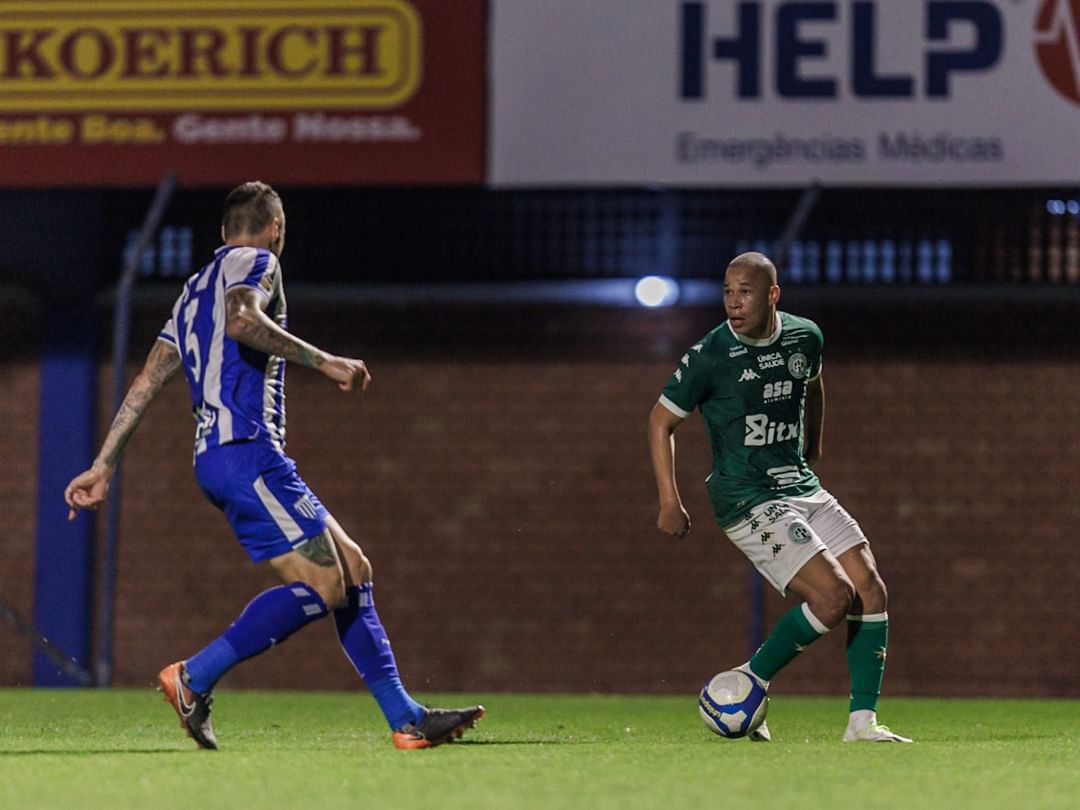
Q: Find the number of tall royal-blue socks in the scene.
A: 2